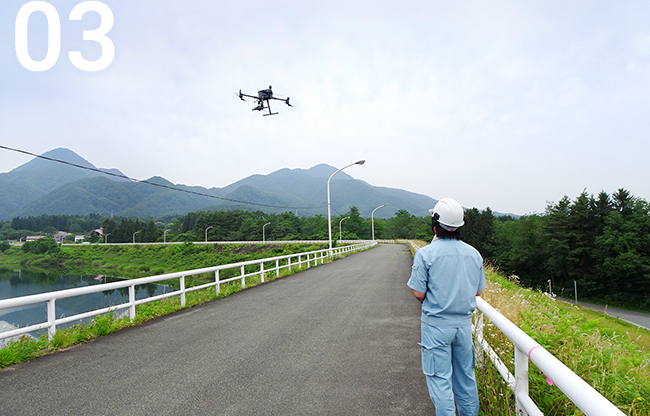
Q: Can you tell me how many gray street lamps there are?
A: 8